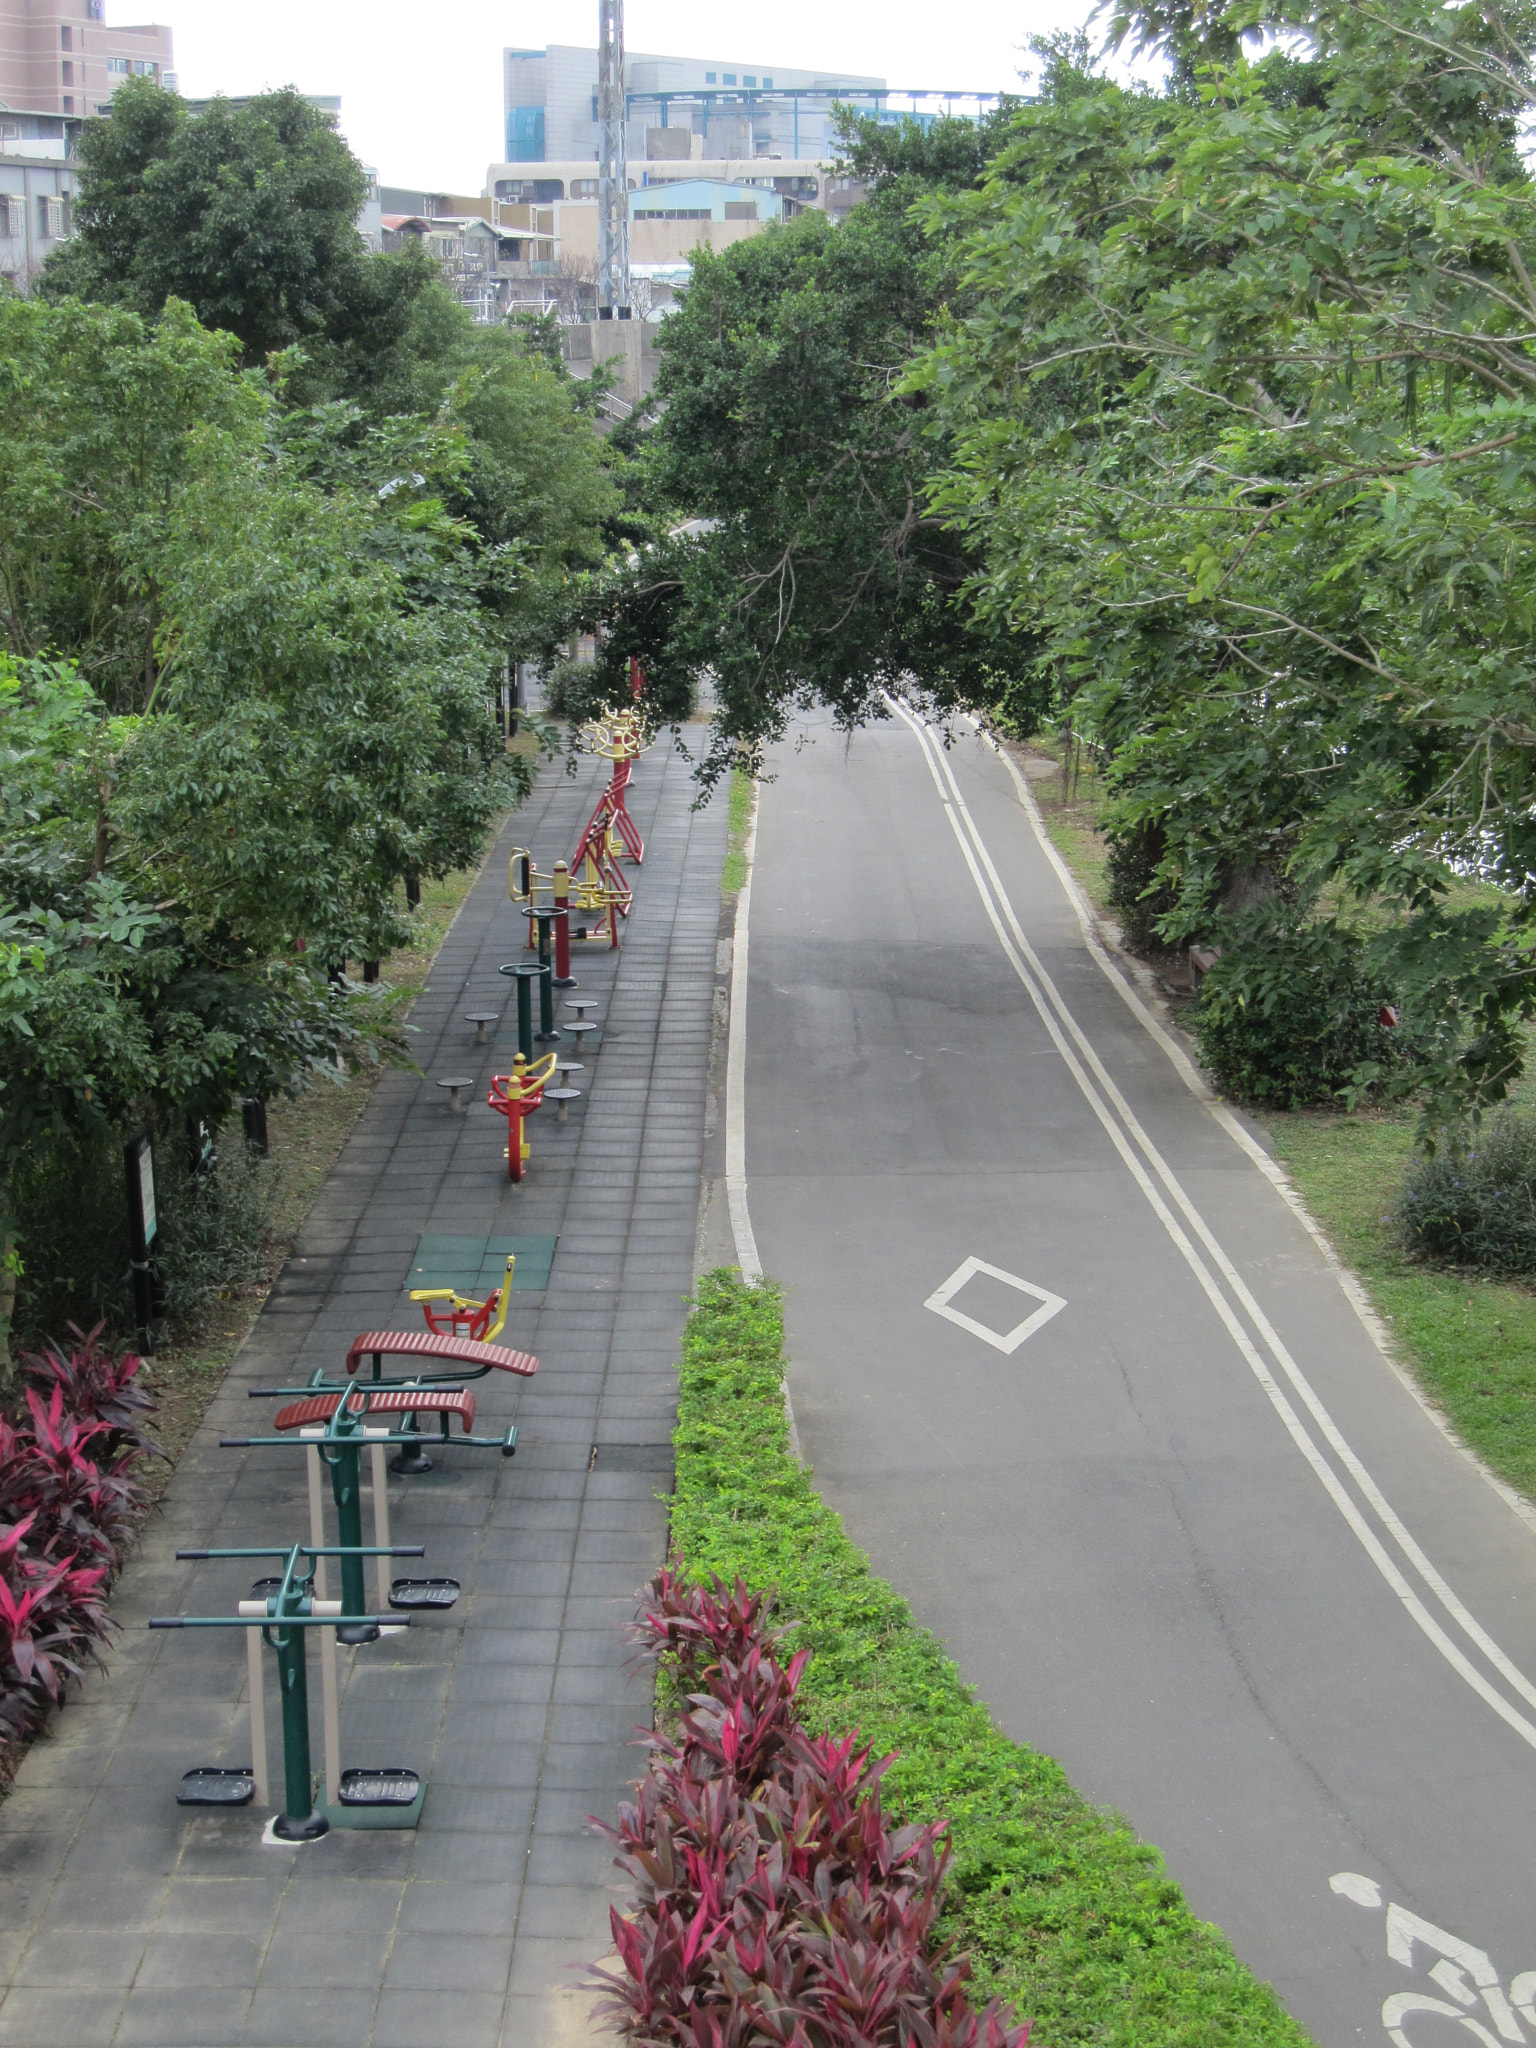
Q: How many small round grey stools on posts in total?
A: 6